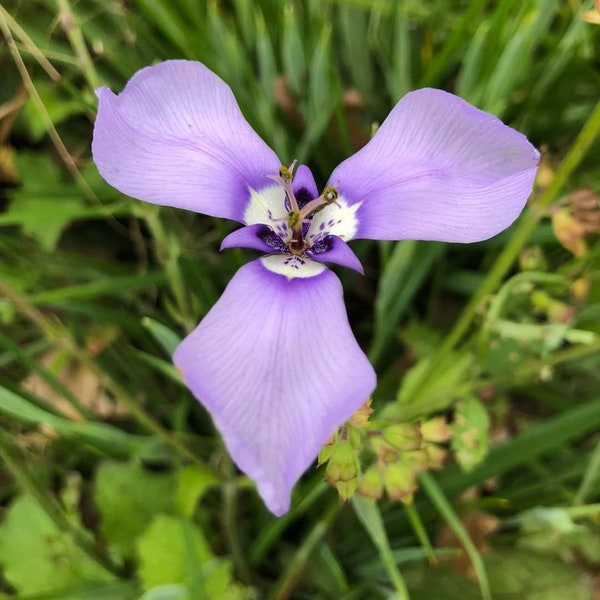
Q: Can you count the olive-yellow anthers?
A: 3